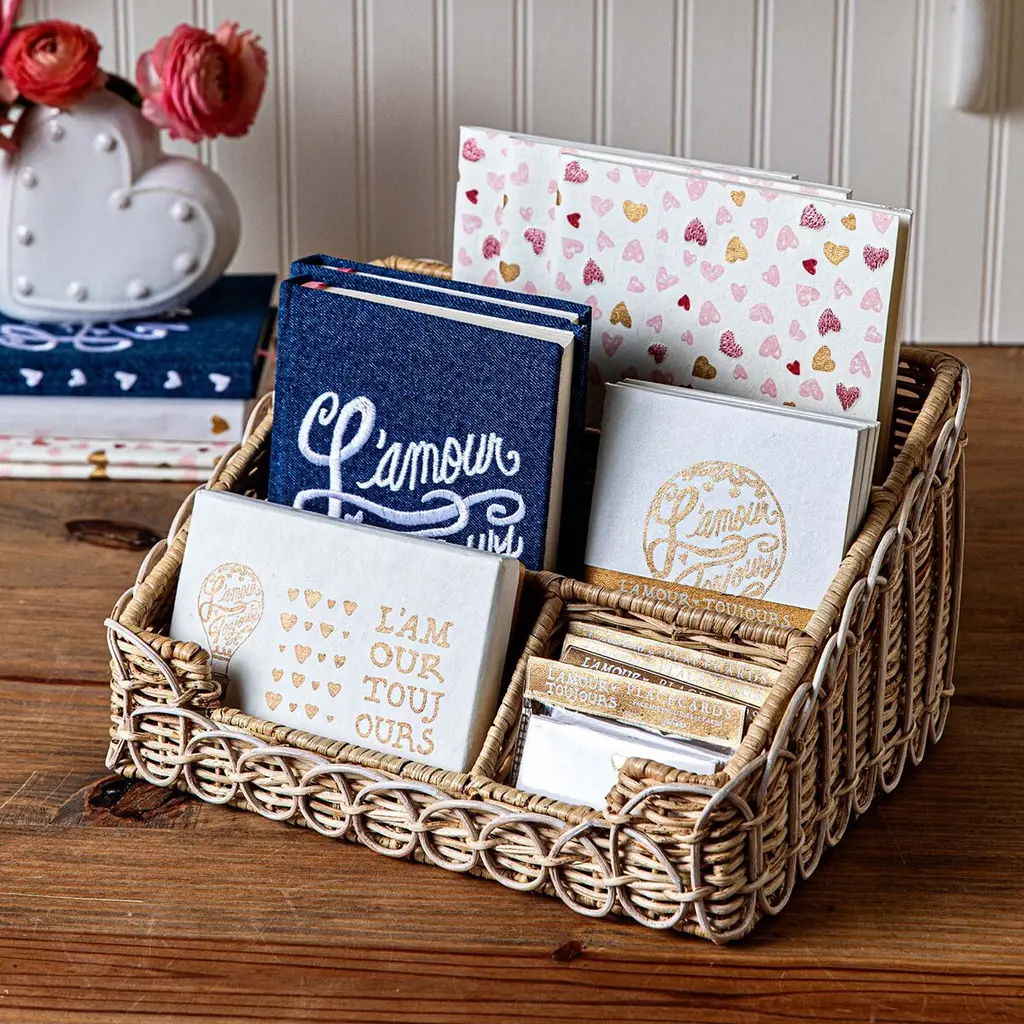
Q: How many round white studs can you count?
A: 10